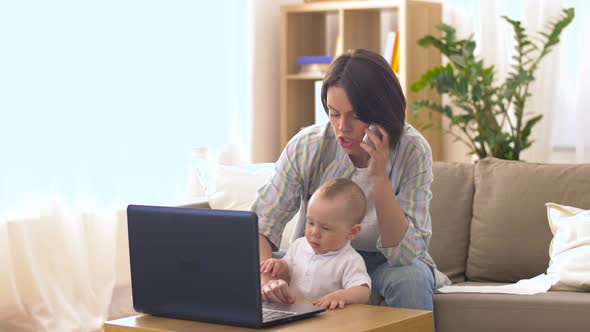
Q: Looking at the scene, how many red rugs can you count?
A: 0